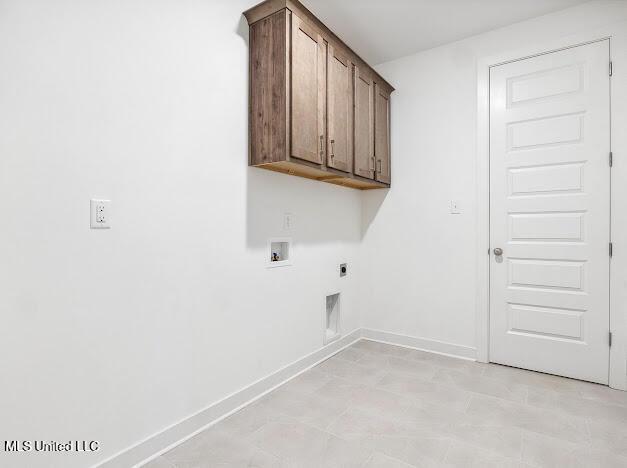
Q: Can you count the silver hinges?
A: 4